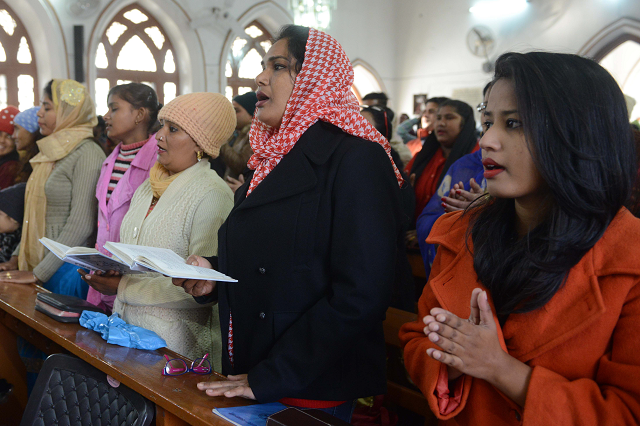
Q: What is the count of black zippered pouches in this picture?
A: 1